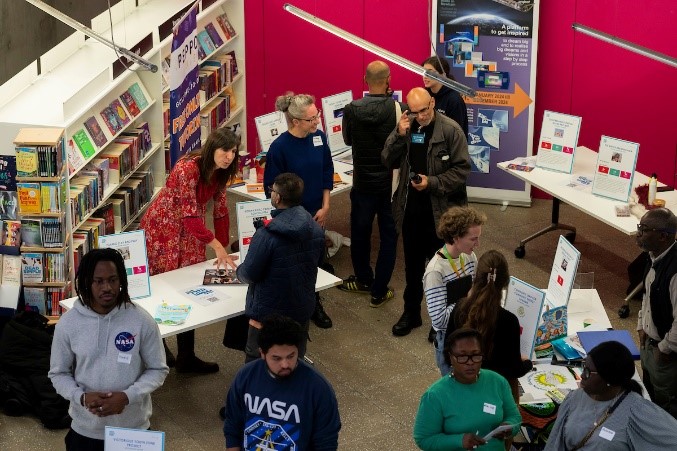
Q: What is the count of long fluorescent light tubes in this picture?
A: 3